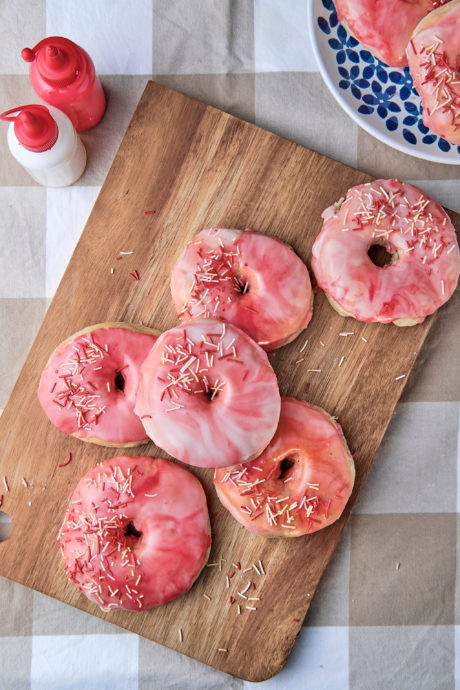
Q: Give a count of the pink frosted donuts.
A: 8